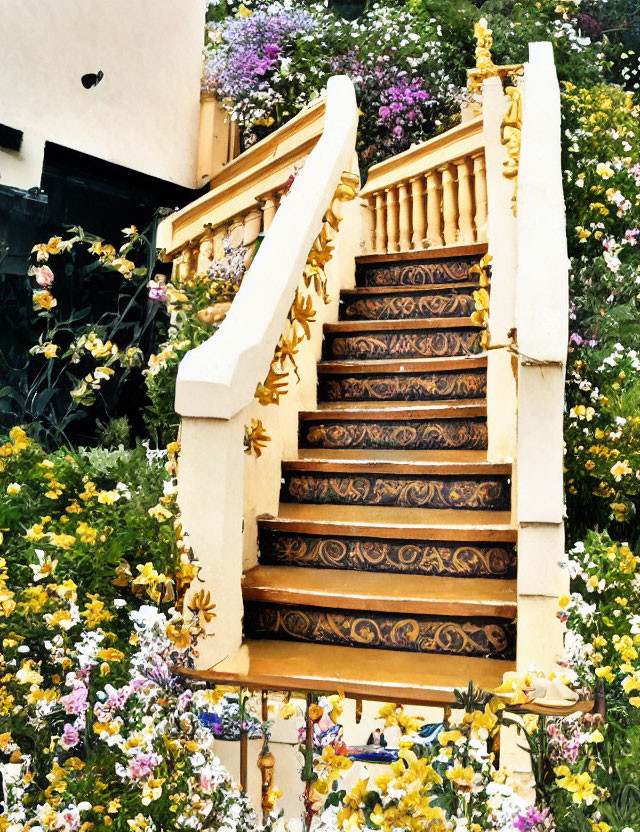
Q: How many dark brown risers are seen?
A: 8